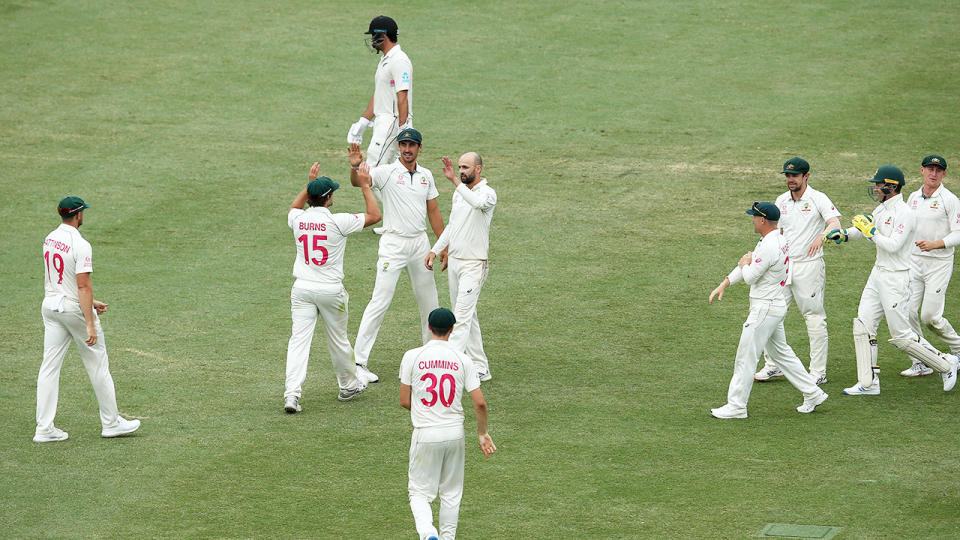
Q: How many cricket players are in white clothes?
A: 10